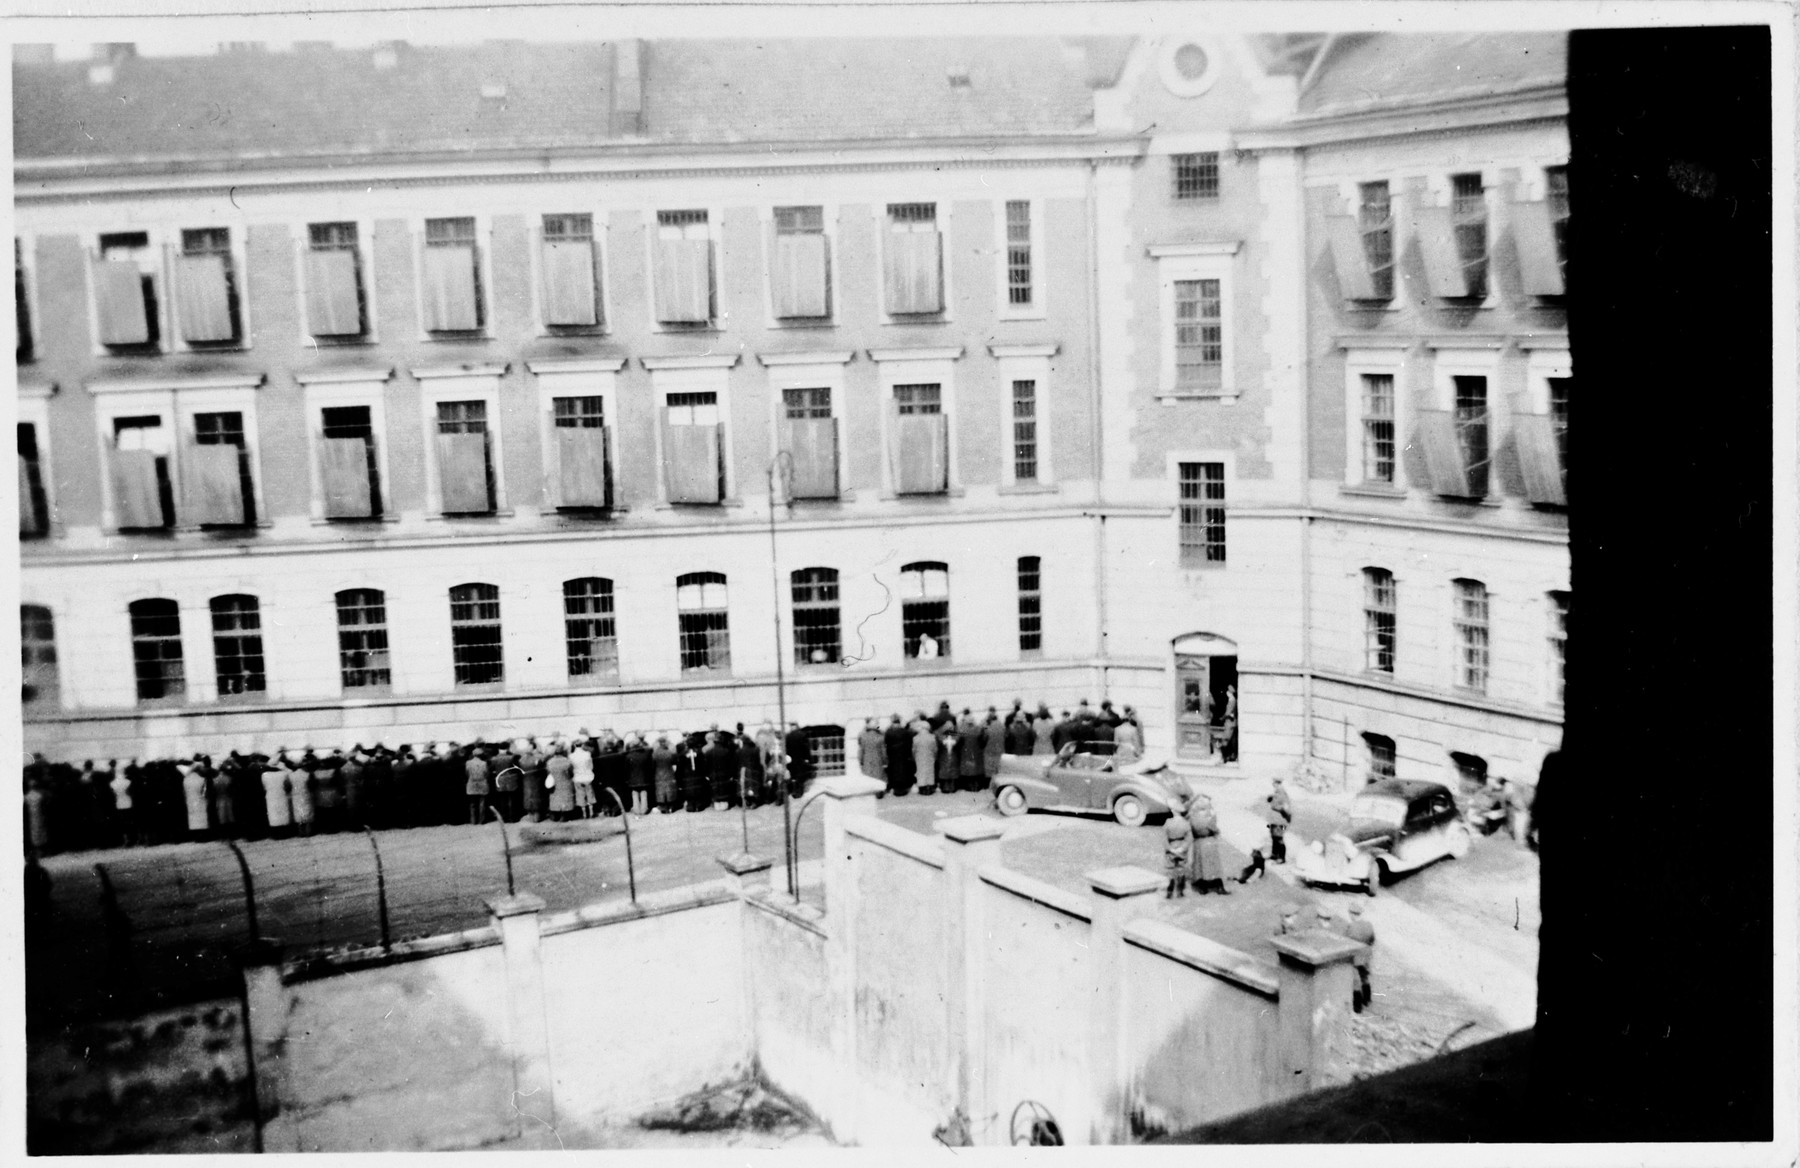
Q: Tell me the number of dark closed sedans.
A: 1